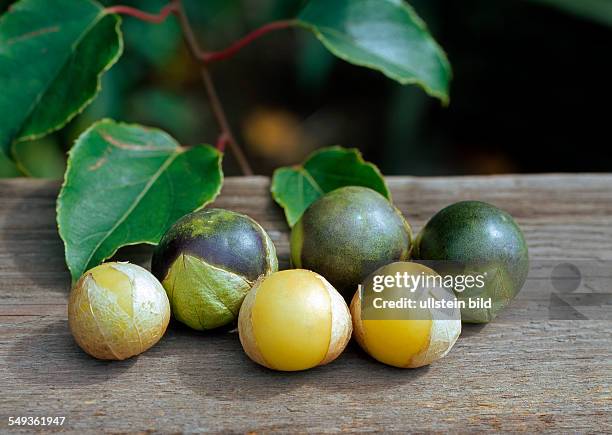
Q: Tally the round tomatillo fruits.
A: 6